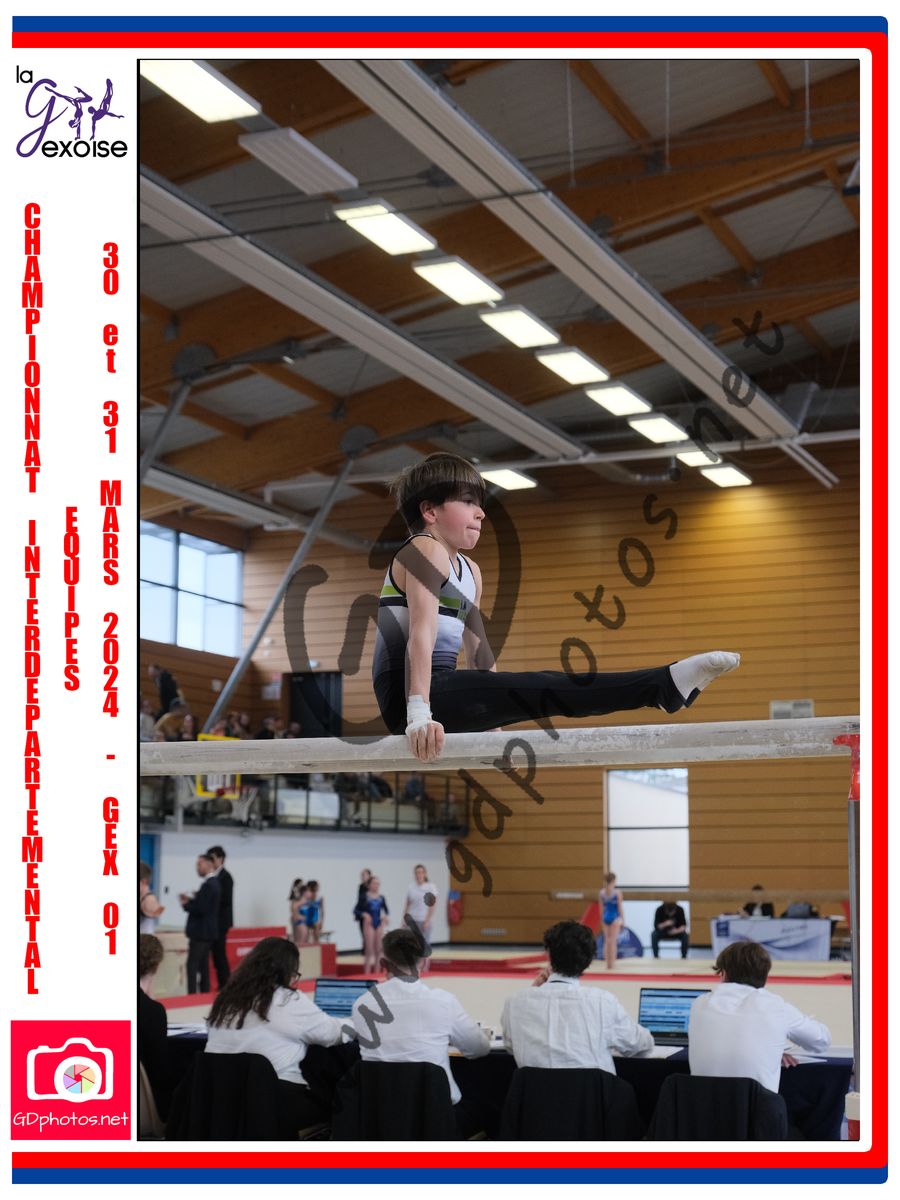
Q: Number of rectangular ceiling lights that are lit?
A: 10